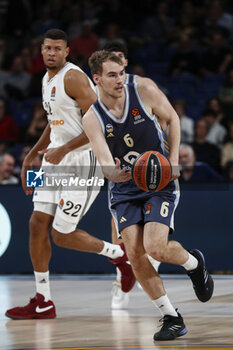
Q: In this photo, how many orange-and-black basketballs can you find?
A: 1